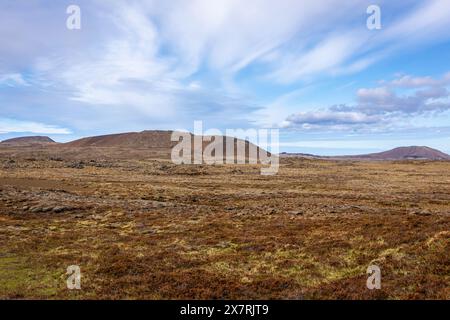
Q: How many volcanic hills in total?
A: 3